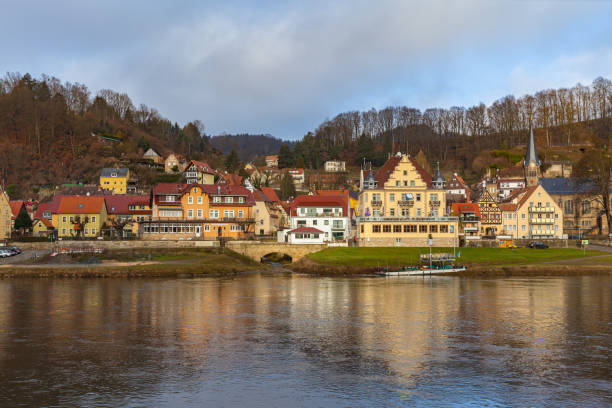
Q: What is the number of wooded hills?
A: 3